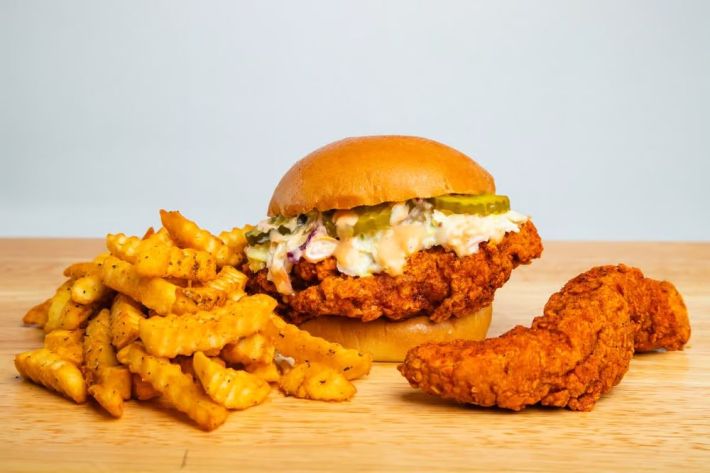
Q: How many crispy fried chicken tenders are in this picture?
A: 2